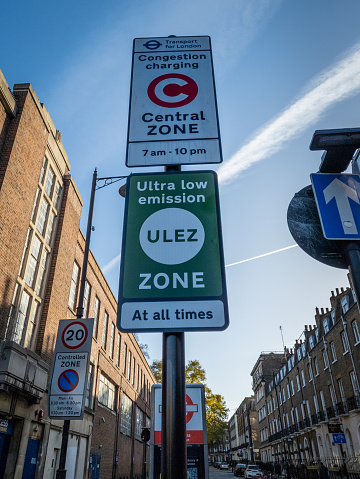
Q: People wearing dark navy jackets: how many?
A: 1